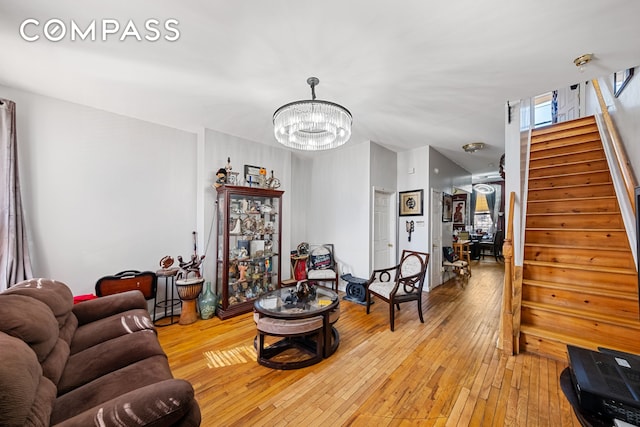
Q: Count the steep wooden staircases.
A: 1